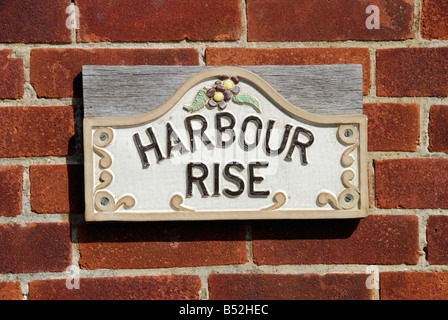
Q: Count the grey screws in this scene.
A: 4